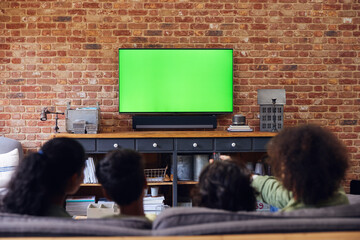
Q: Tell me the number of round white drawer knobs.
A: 4